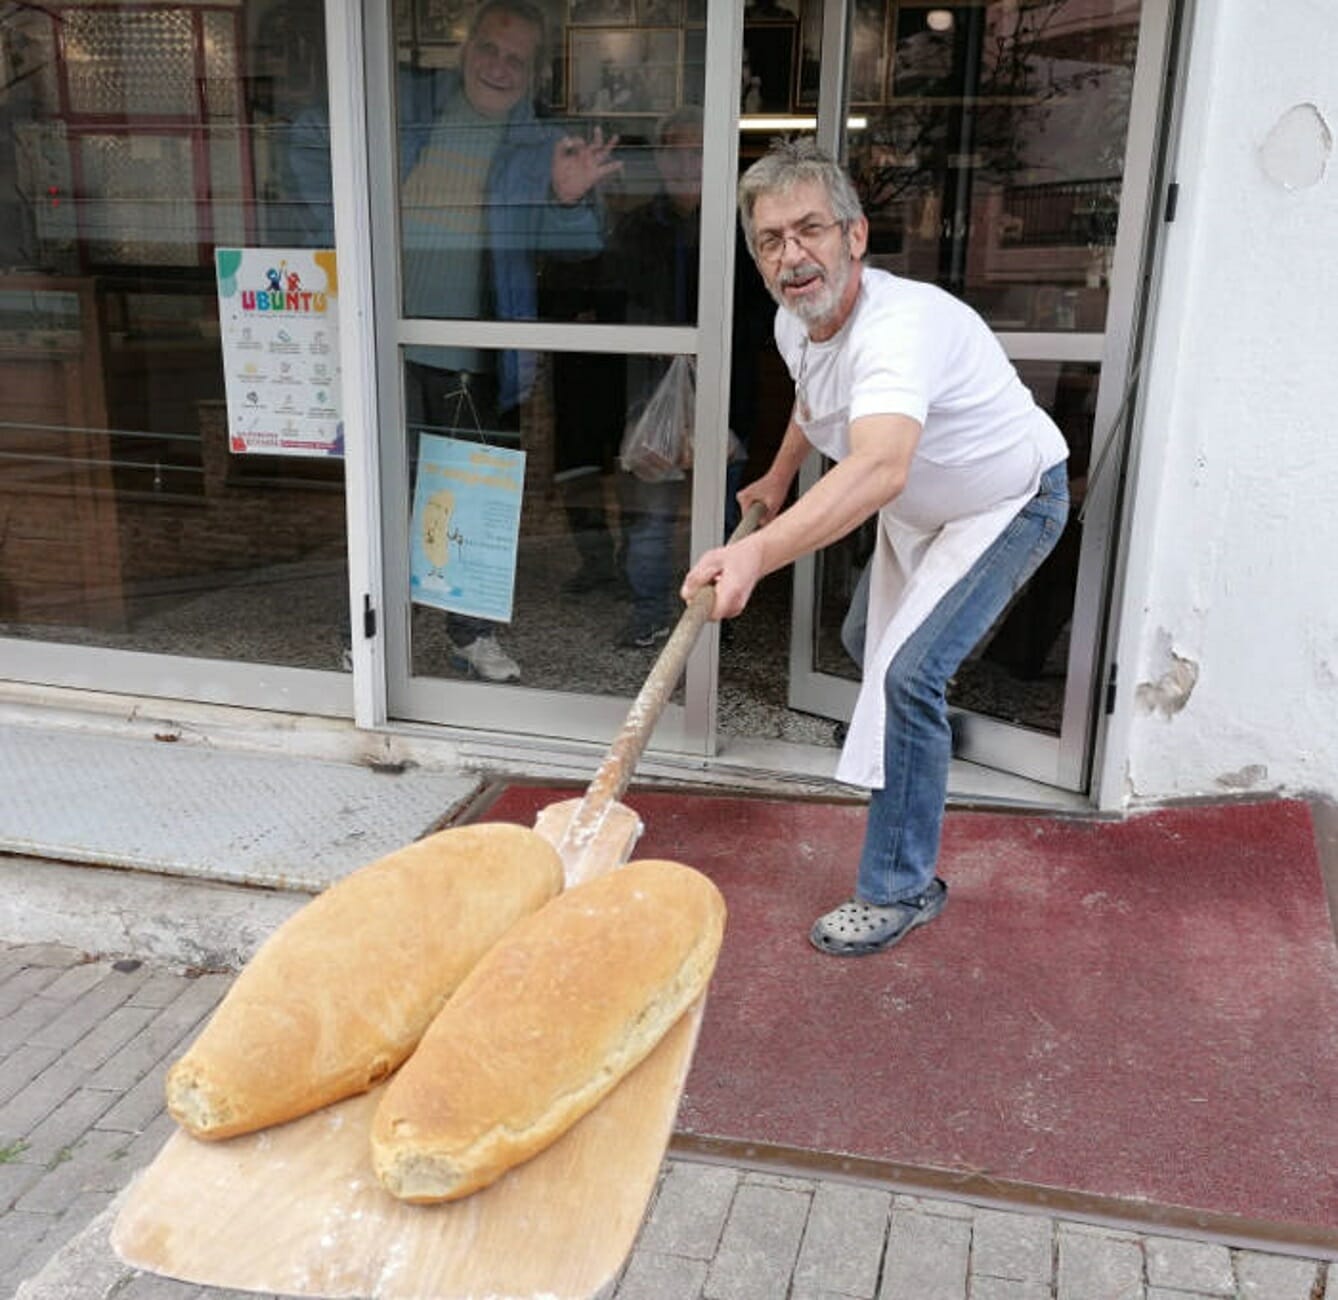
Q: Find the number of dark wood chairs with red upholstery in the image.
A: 0